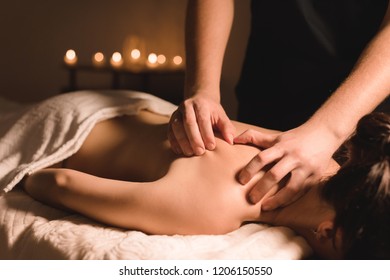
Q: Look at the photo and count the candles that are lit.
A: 7